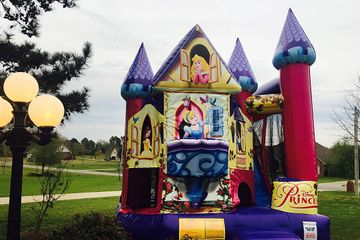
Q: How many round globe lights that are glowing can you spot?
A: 3